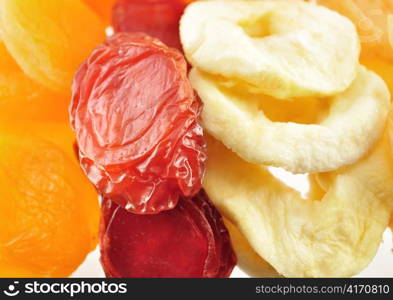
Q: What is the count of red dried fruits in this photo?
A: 3